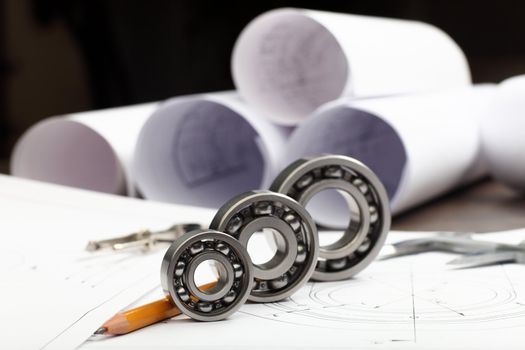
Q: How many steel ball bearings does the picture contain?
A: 3